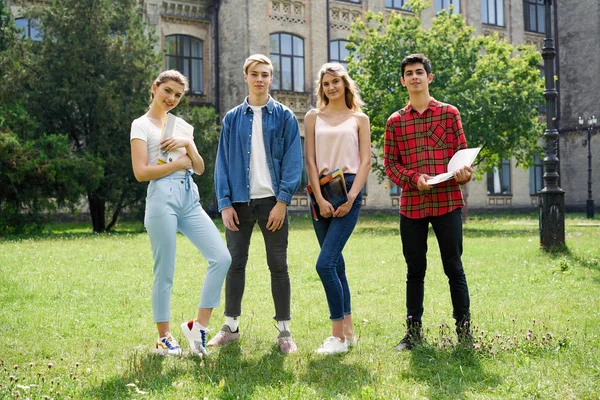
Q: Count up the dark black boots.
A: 2